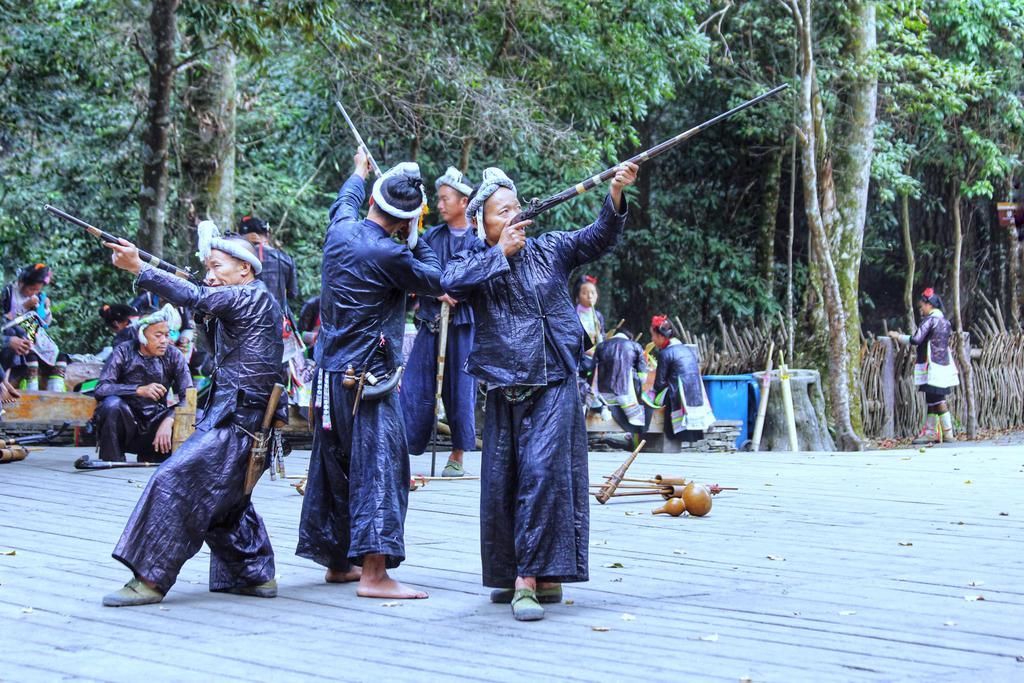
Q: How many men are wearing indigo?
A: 5